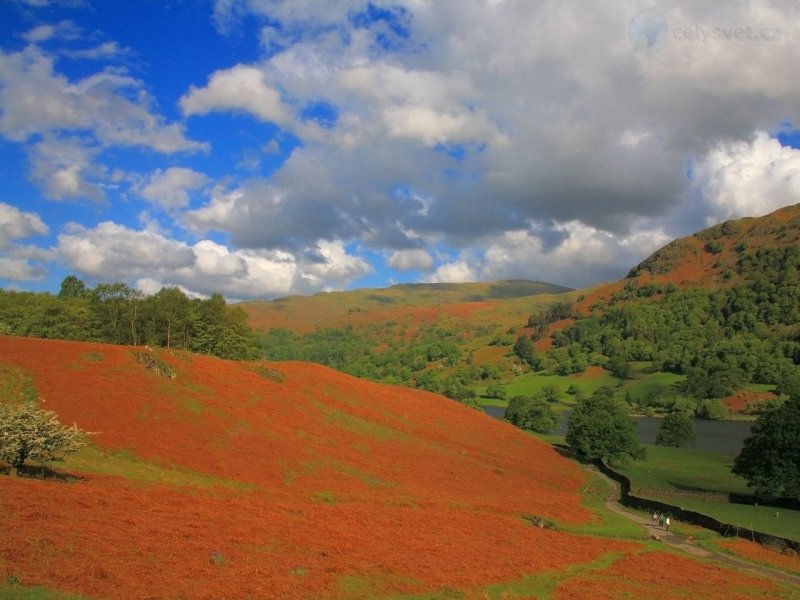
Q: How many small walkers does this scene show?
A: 3